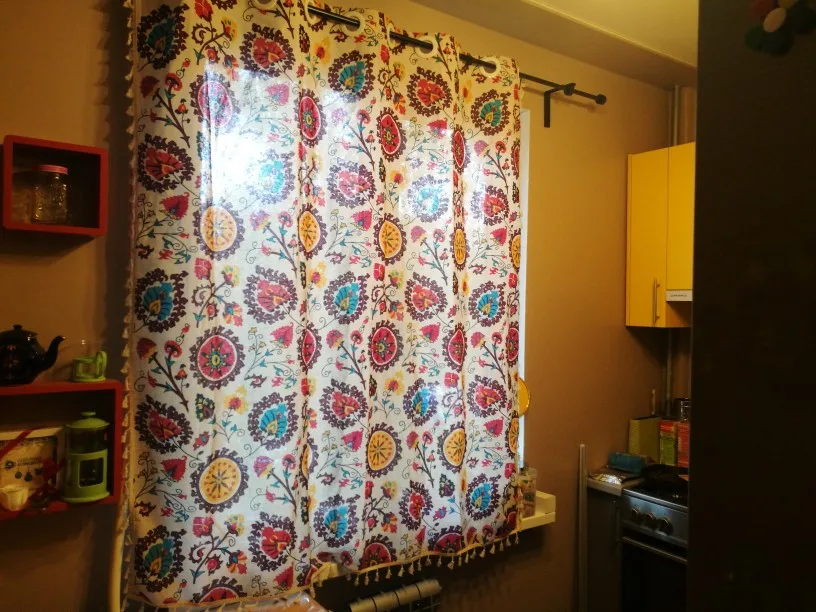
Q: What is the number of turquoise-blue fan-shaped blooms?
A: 13